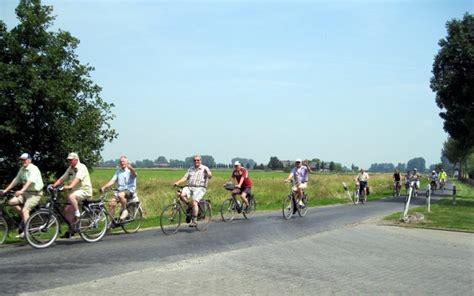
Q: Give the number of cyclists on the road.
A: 12